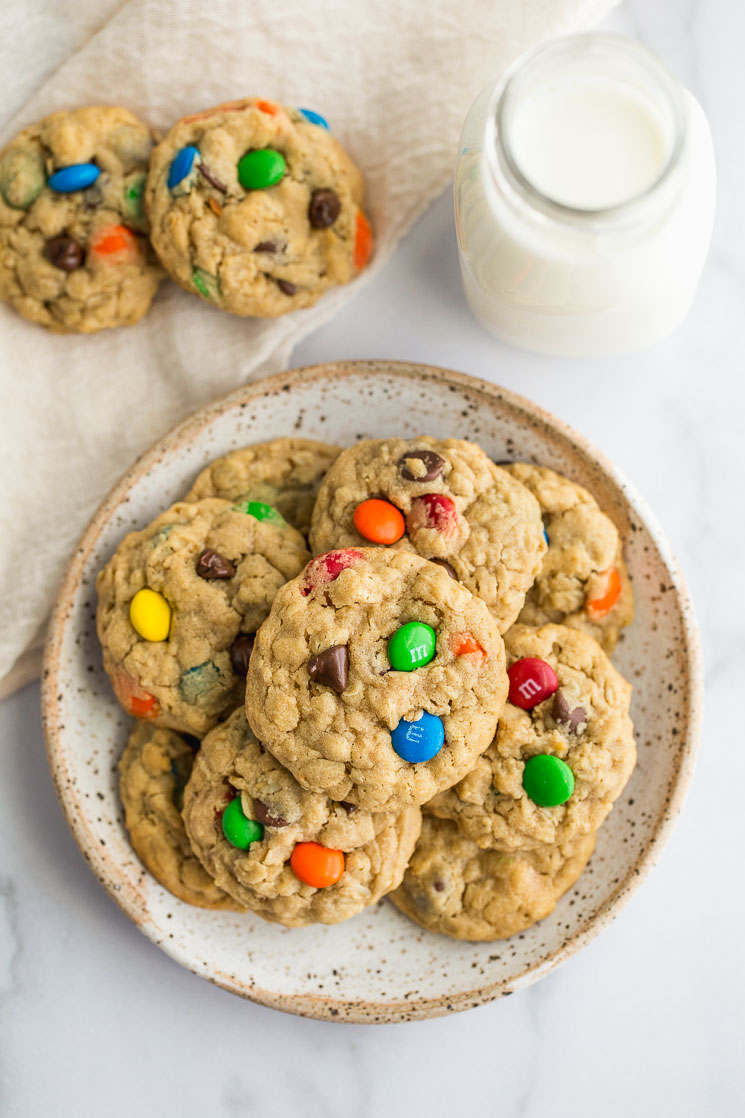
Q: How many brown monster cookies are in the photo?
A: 11